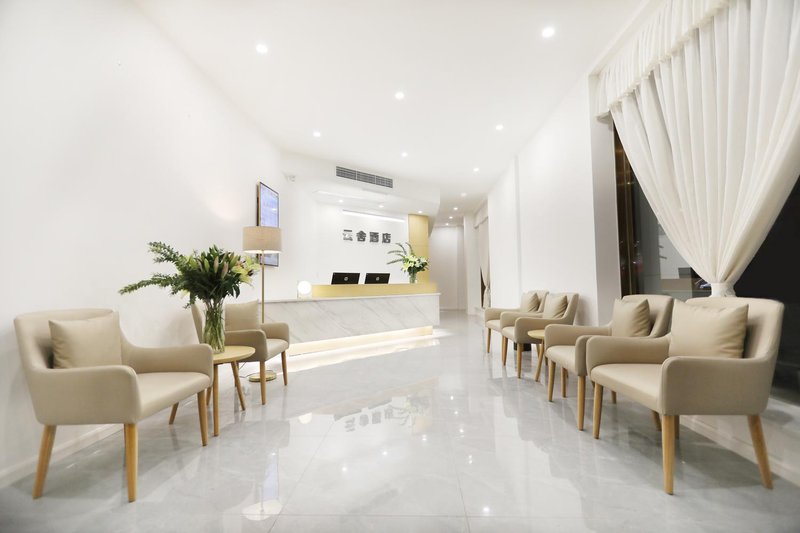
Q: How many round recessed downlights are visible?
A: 14